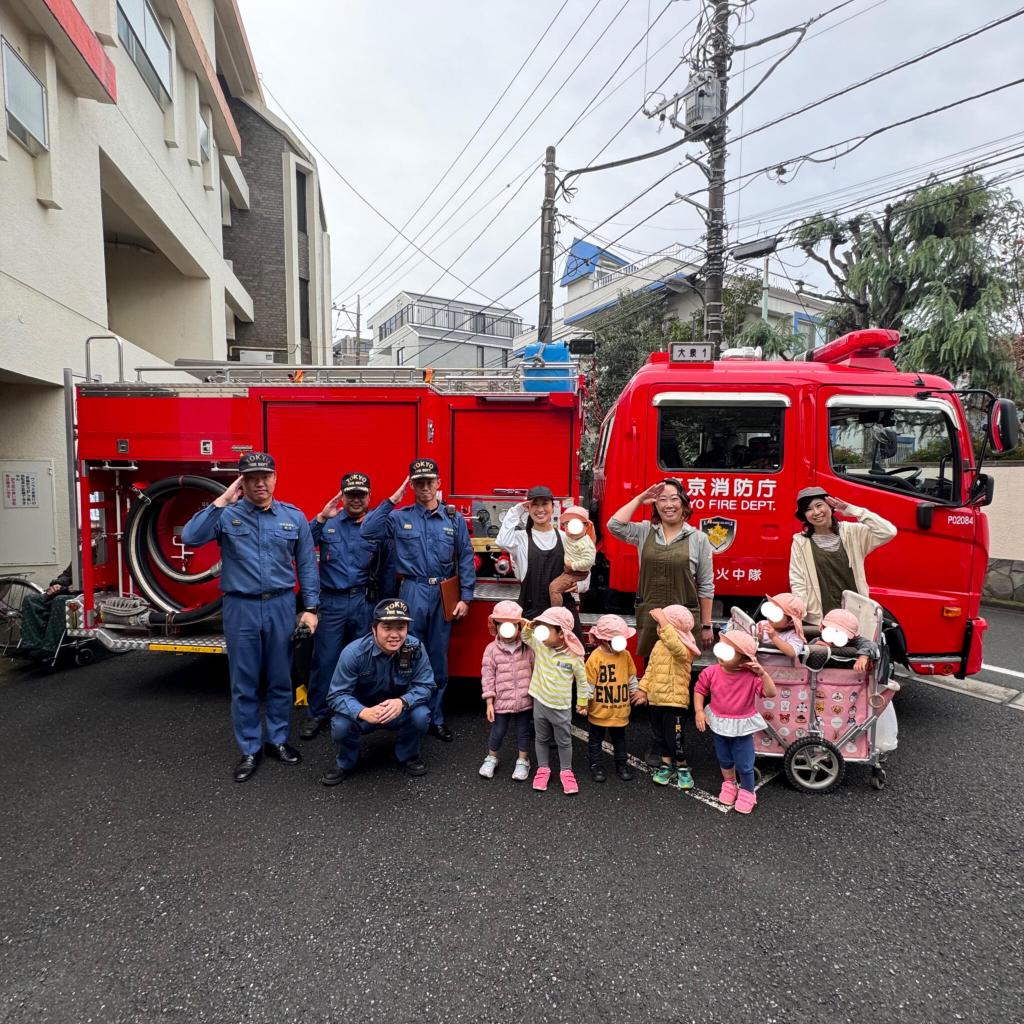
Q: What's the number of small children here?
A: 8